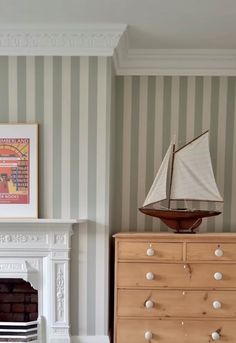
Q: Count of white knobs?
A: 8